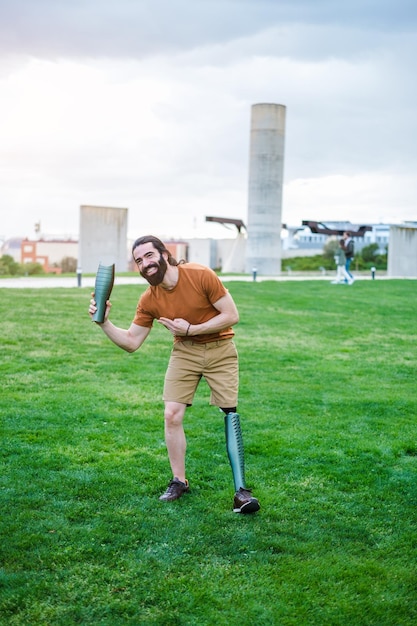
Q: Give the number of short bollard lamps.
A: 3